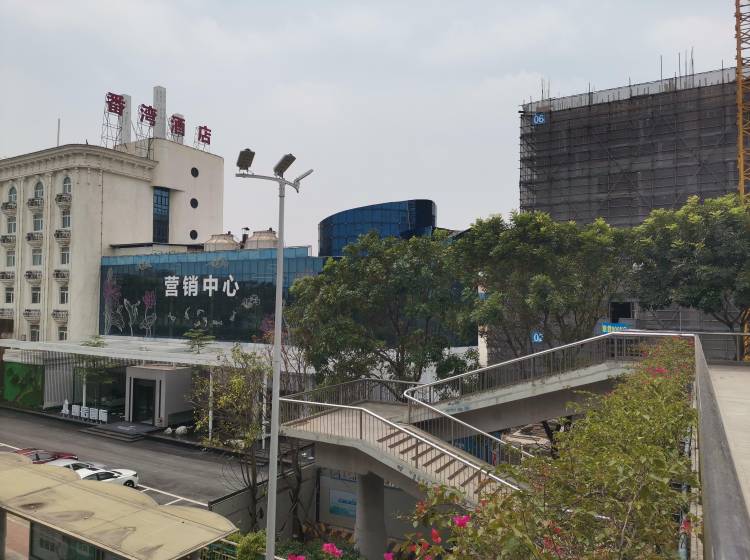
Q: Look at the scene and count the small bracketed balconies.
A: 12